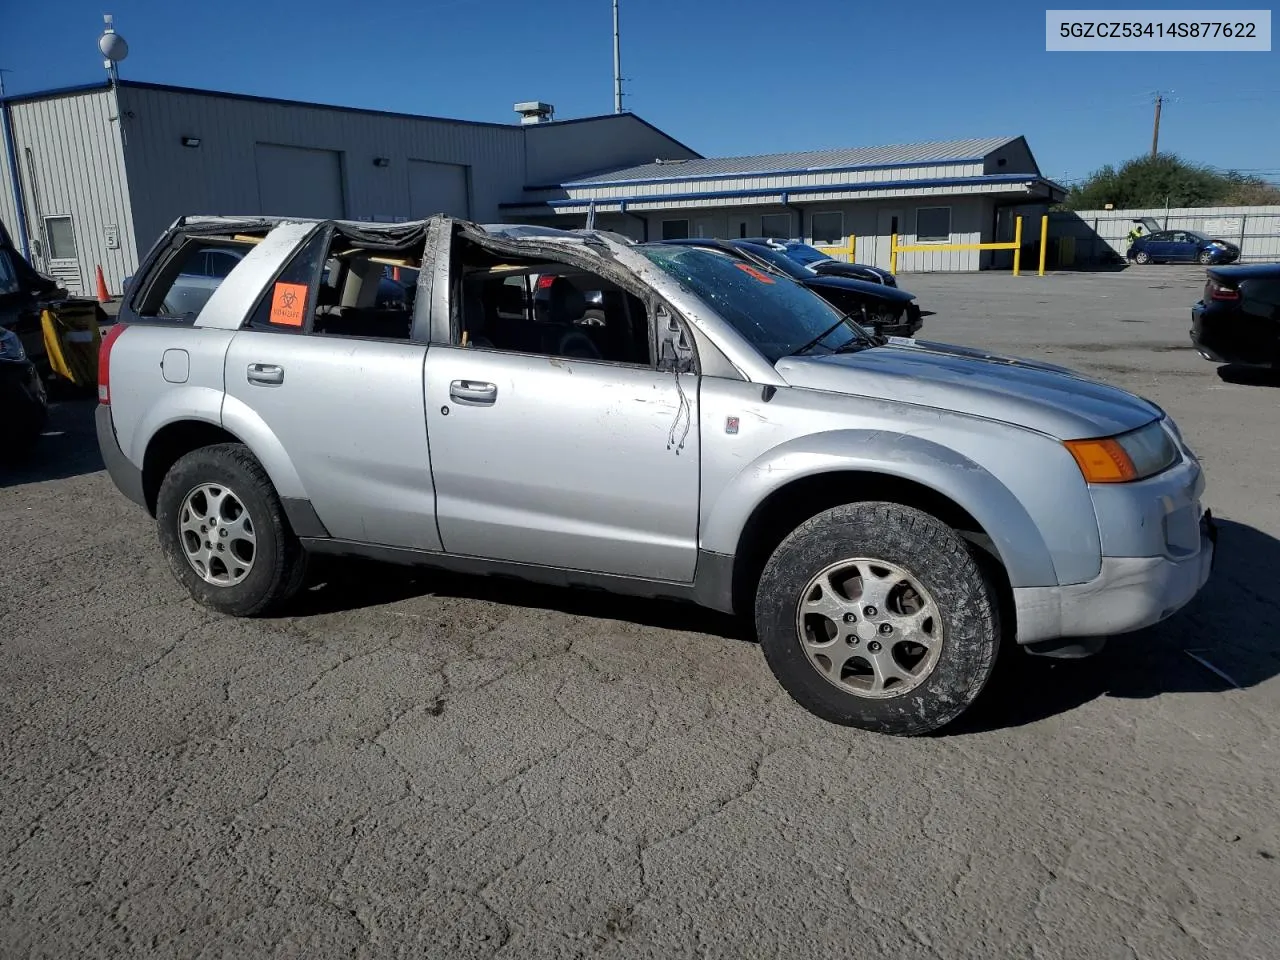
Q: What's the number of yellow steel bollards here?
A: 4